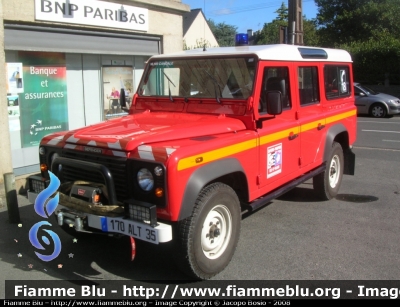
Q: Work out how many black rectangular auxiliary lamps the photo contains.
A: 2